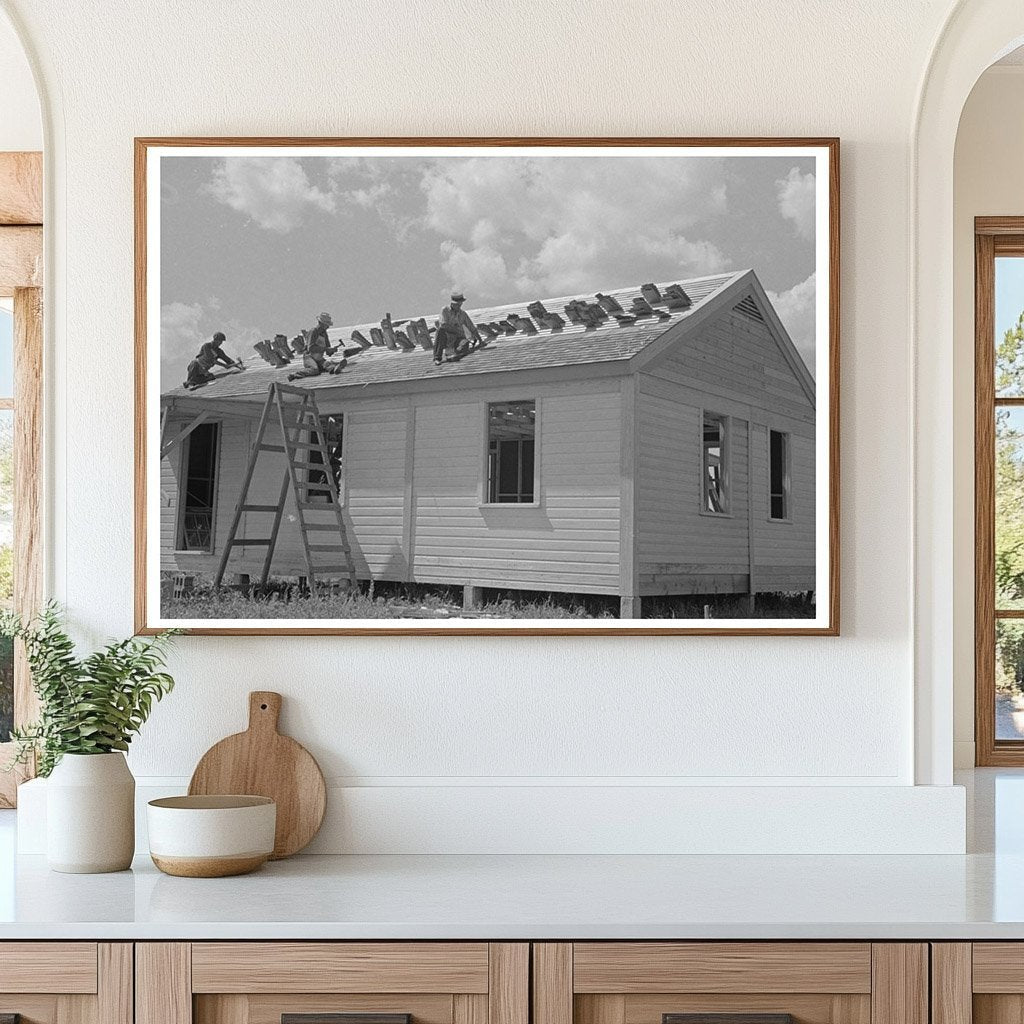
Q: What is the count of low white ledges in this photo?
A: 1